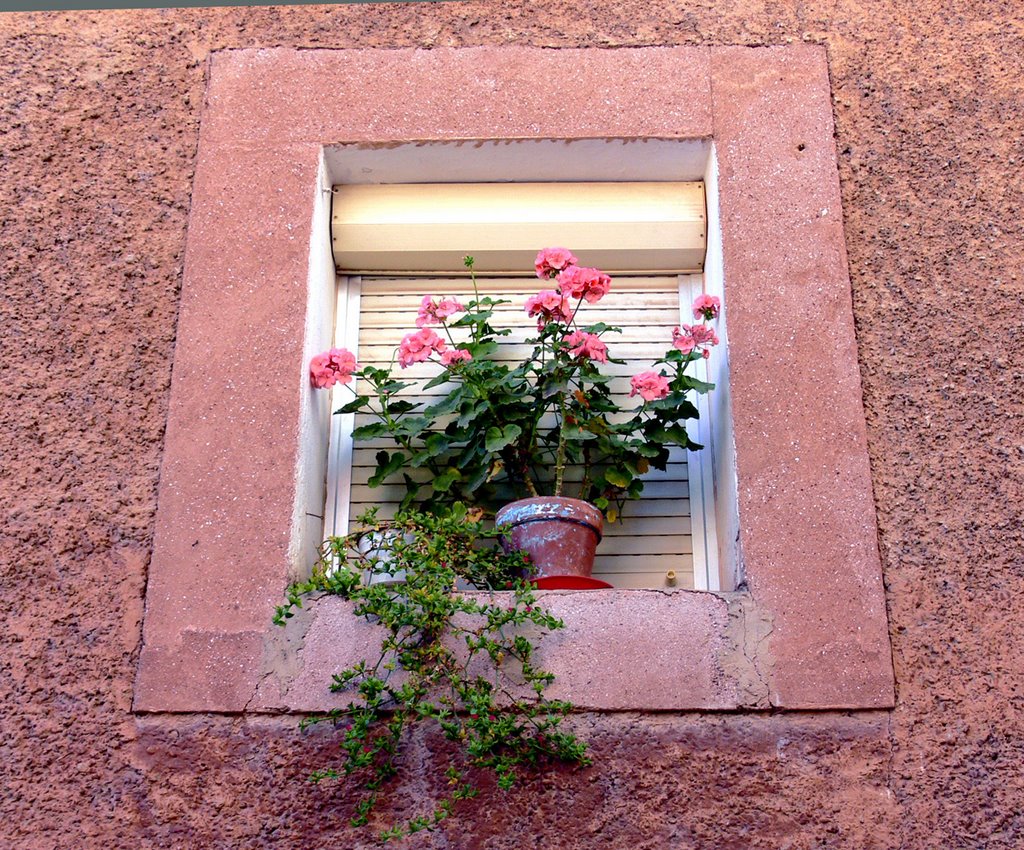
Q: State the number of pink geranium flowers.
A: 11